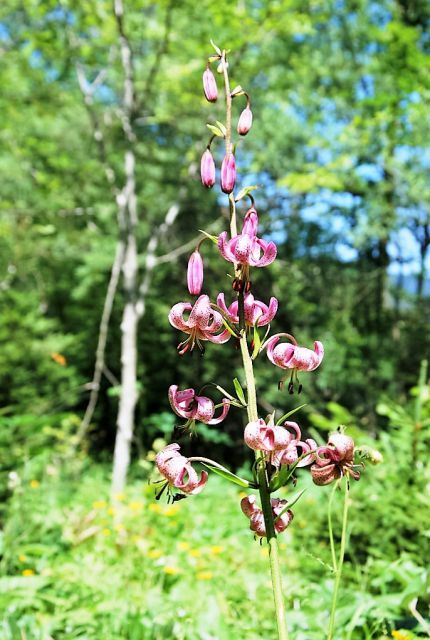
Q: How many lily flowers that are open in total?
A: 10